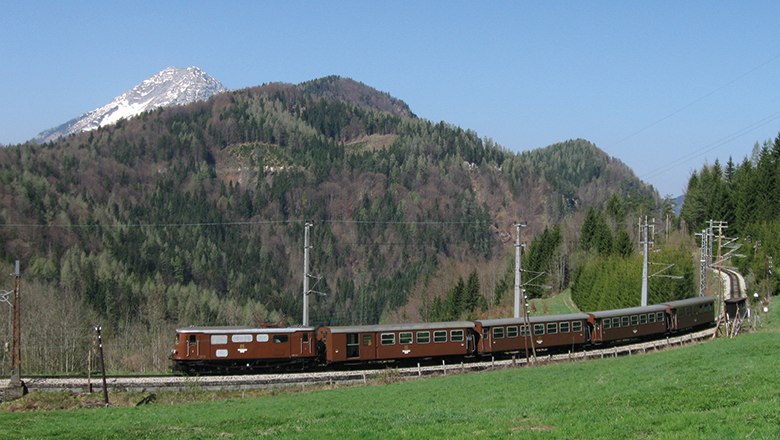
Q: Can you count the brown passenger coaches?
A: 4